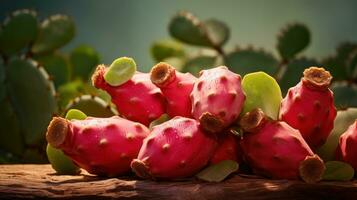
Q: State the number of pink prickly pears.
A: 9